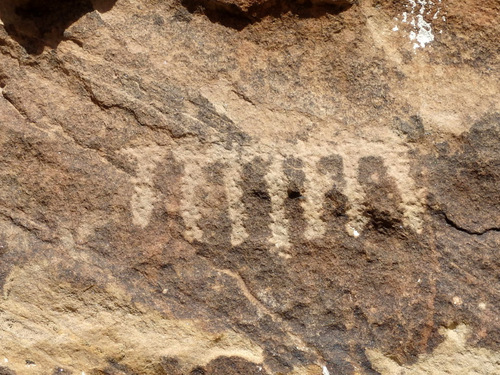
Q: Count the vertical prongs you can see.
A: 7